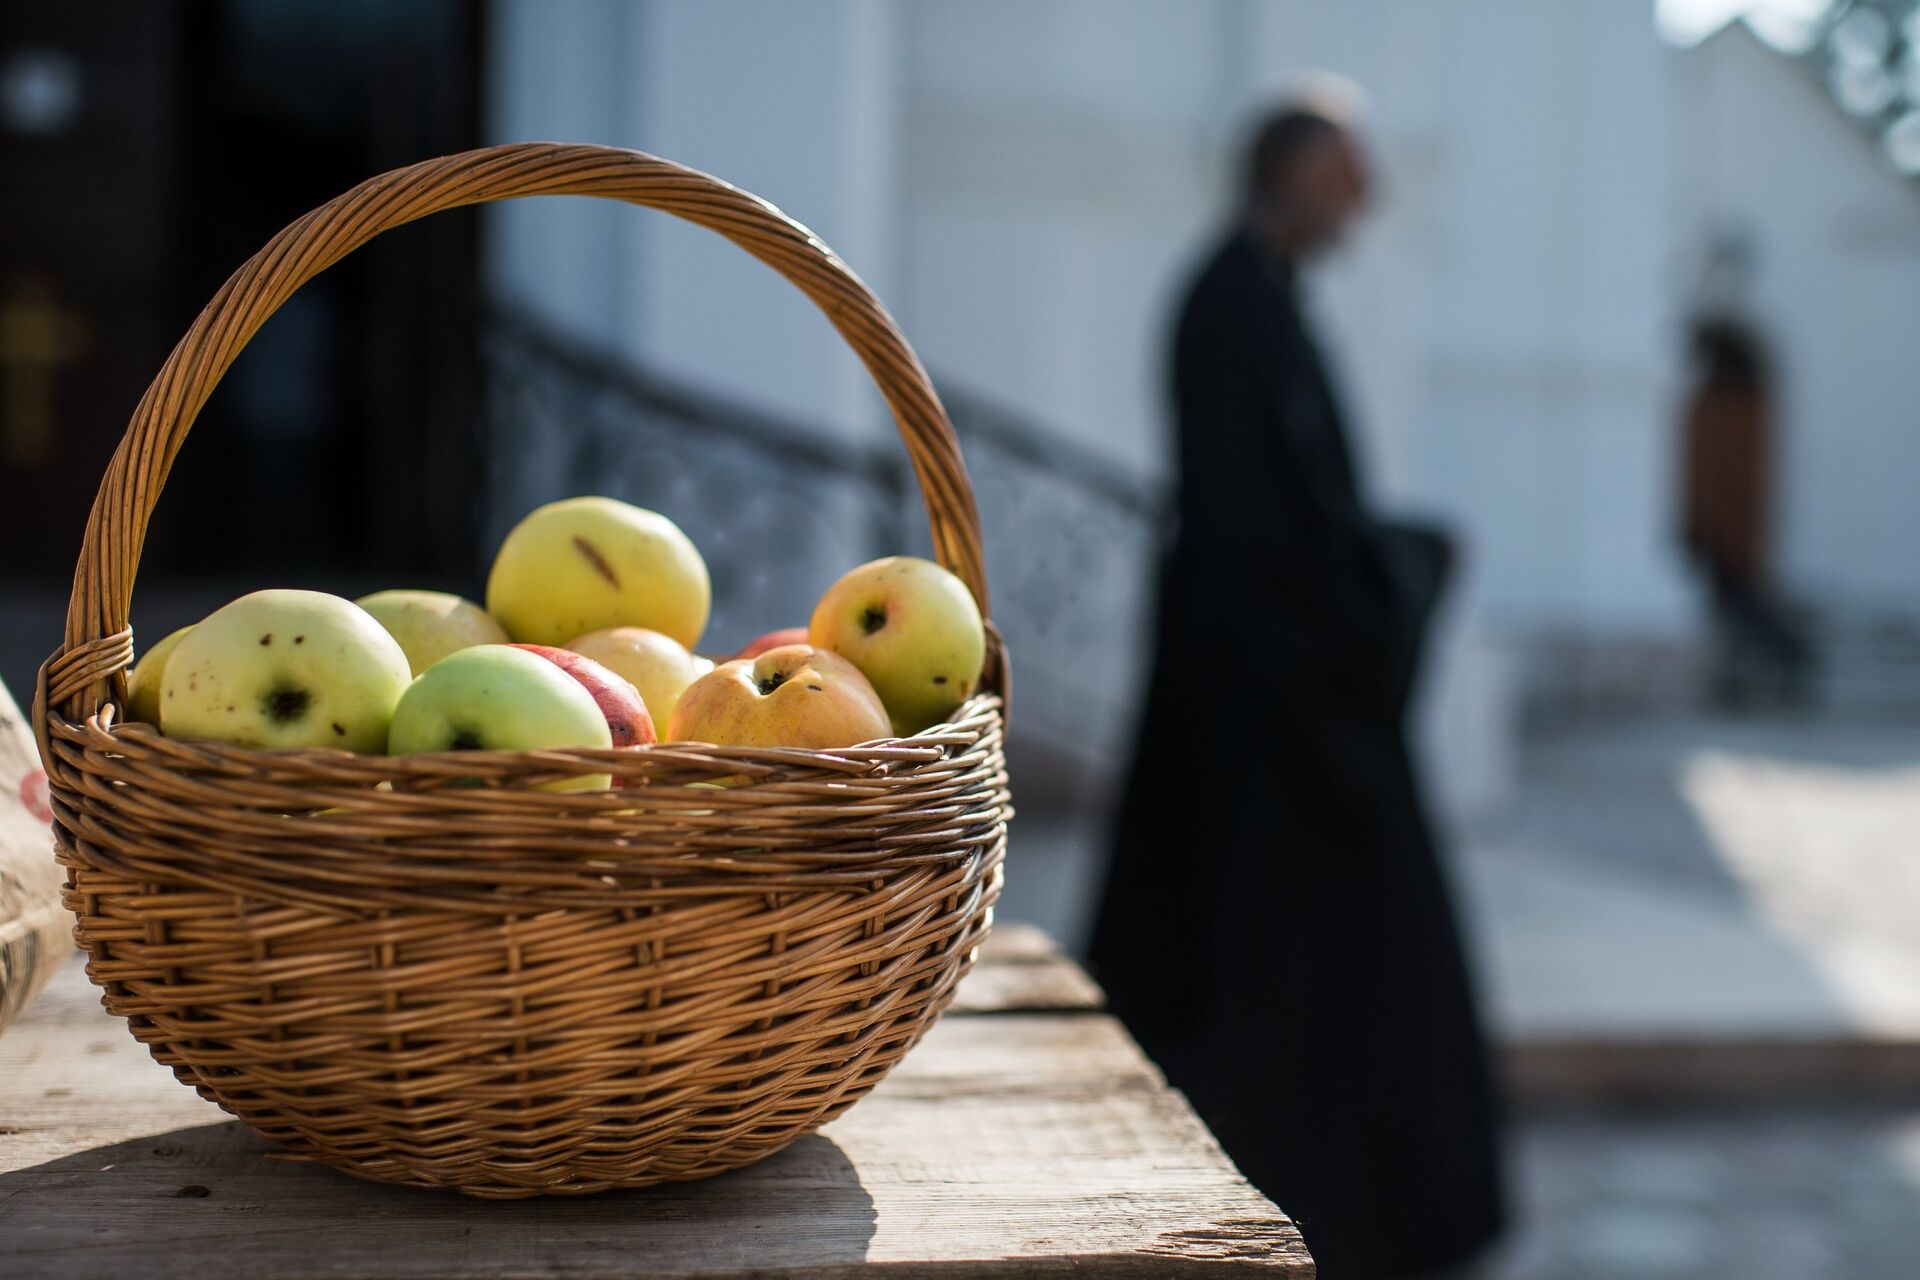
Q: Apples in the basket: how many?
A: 10